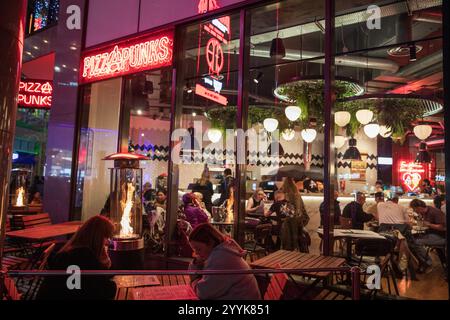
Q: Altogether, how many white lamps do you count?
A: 11